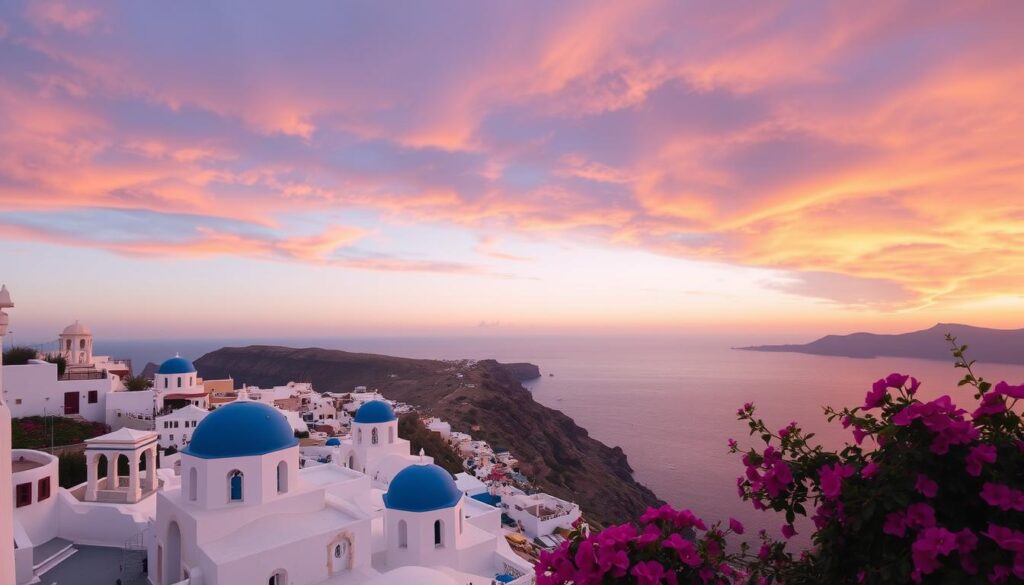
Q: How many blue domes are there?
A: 5